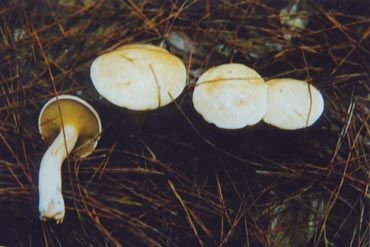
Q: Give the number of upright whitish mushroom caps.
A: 3